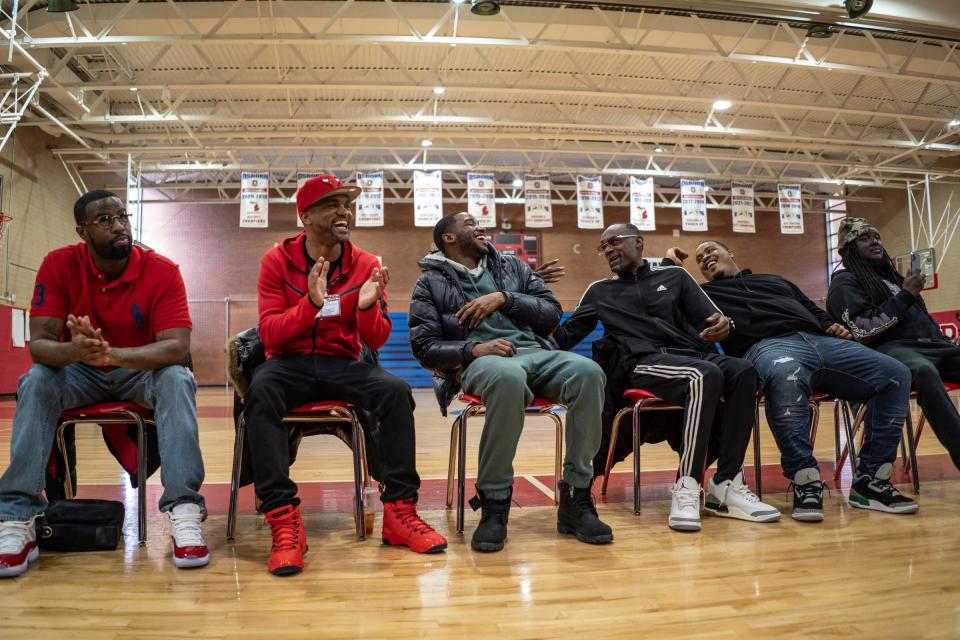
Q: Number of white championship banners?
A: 11